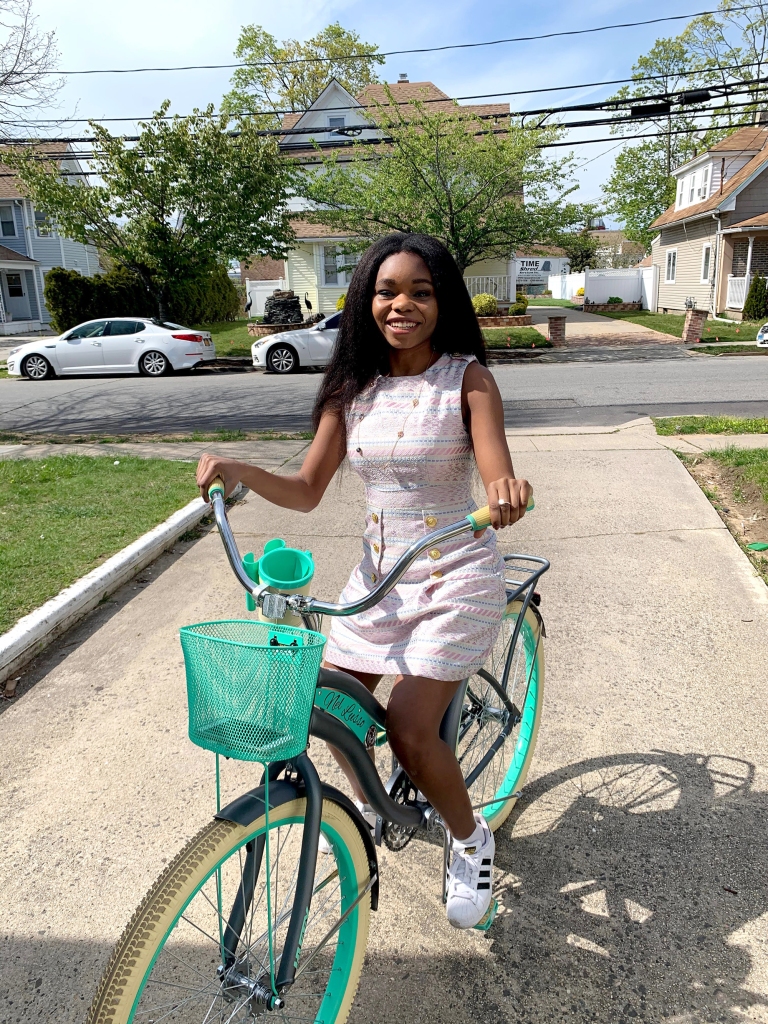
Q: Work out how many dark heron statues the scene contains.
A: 2